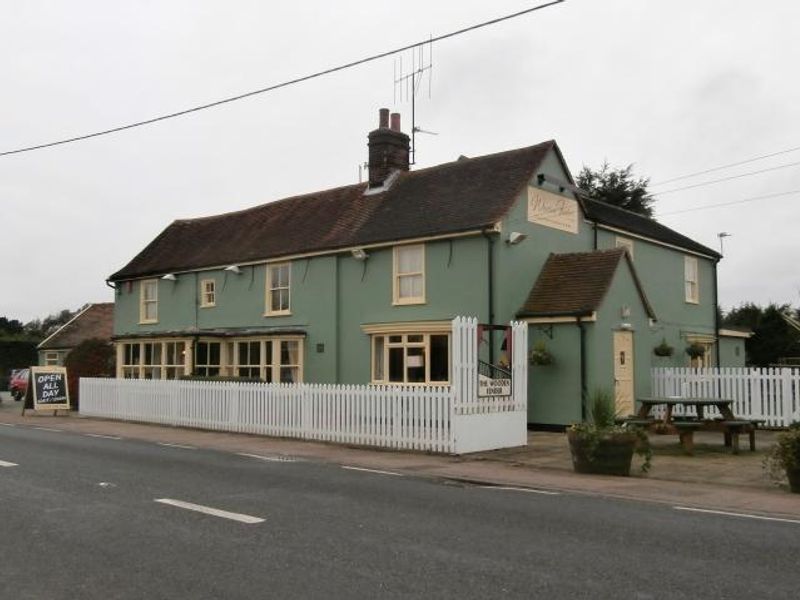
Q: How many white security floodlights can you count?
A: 4